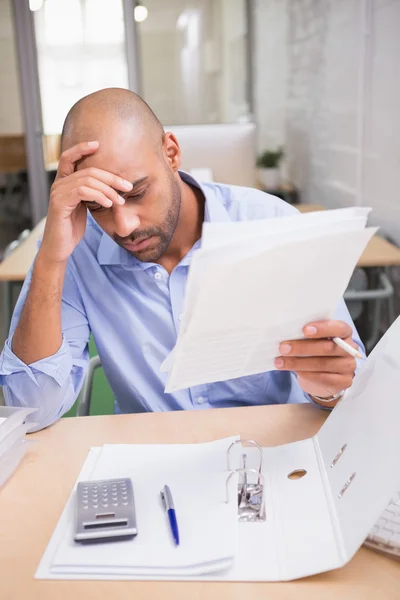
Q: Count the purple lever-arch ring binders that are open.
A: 0